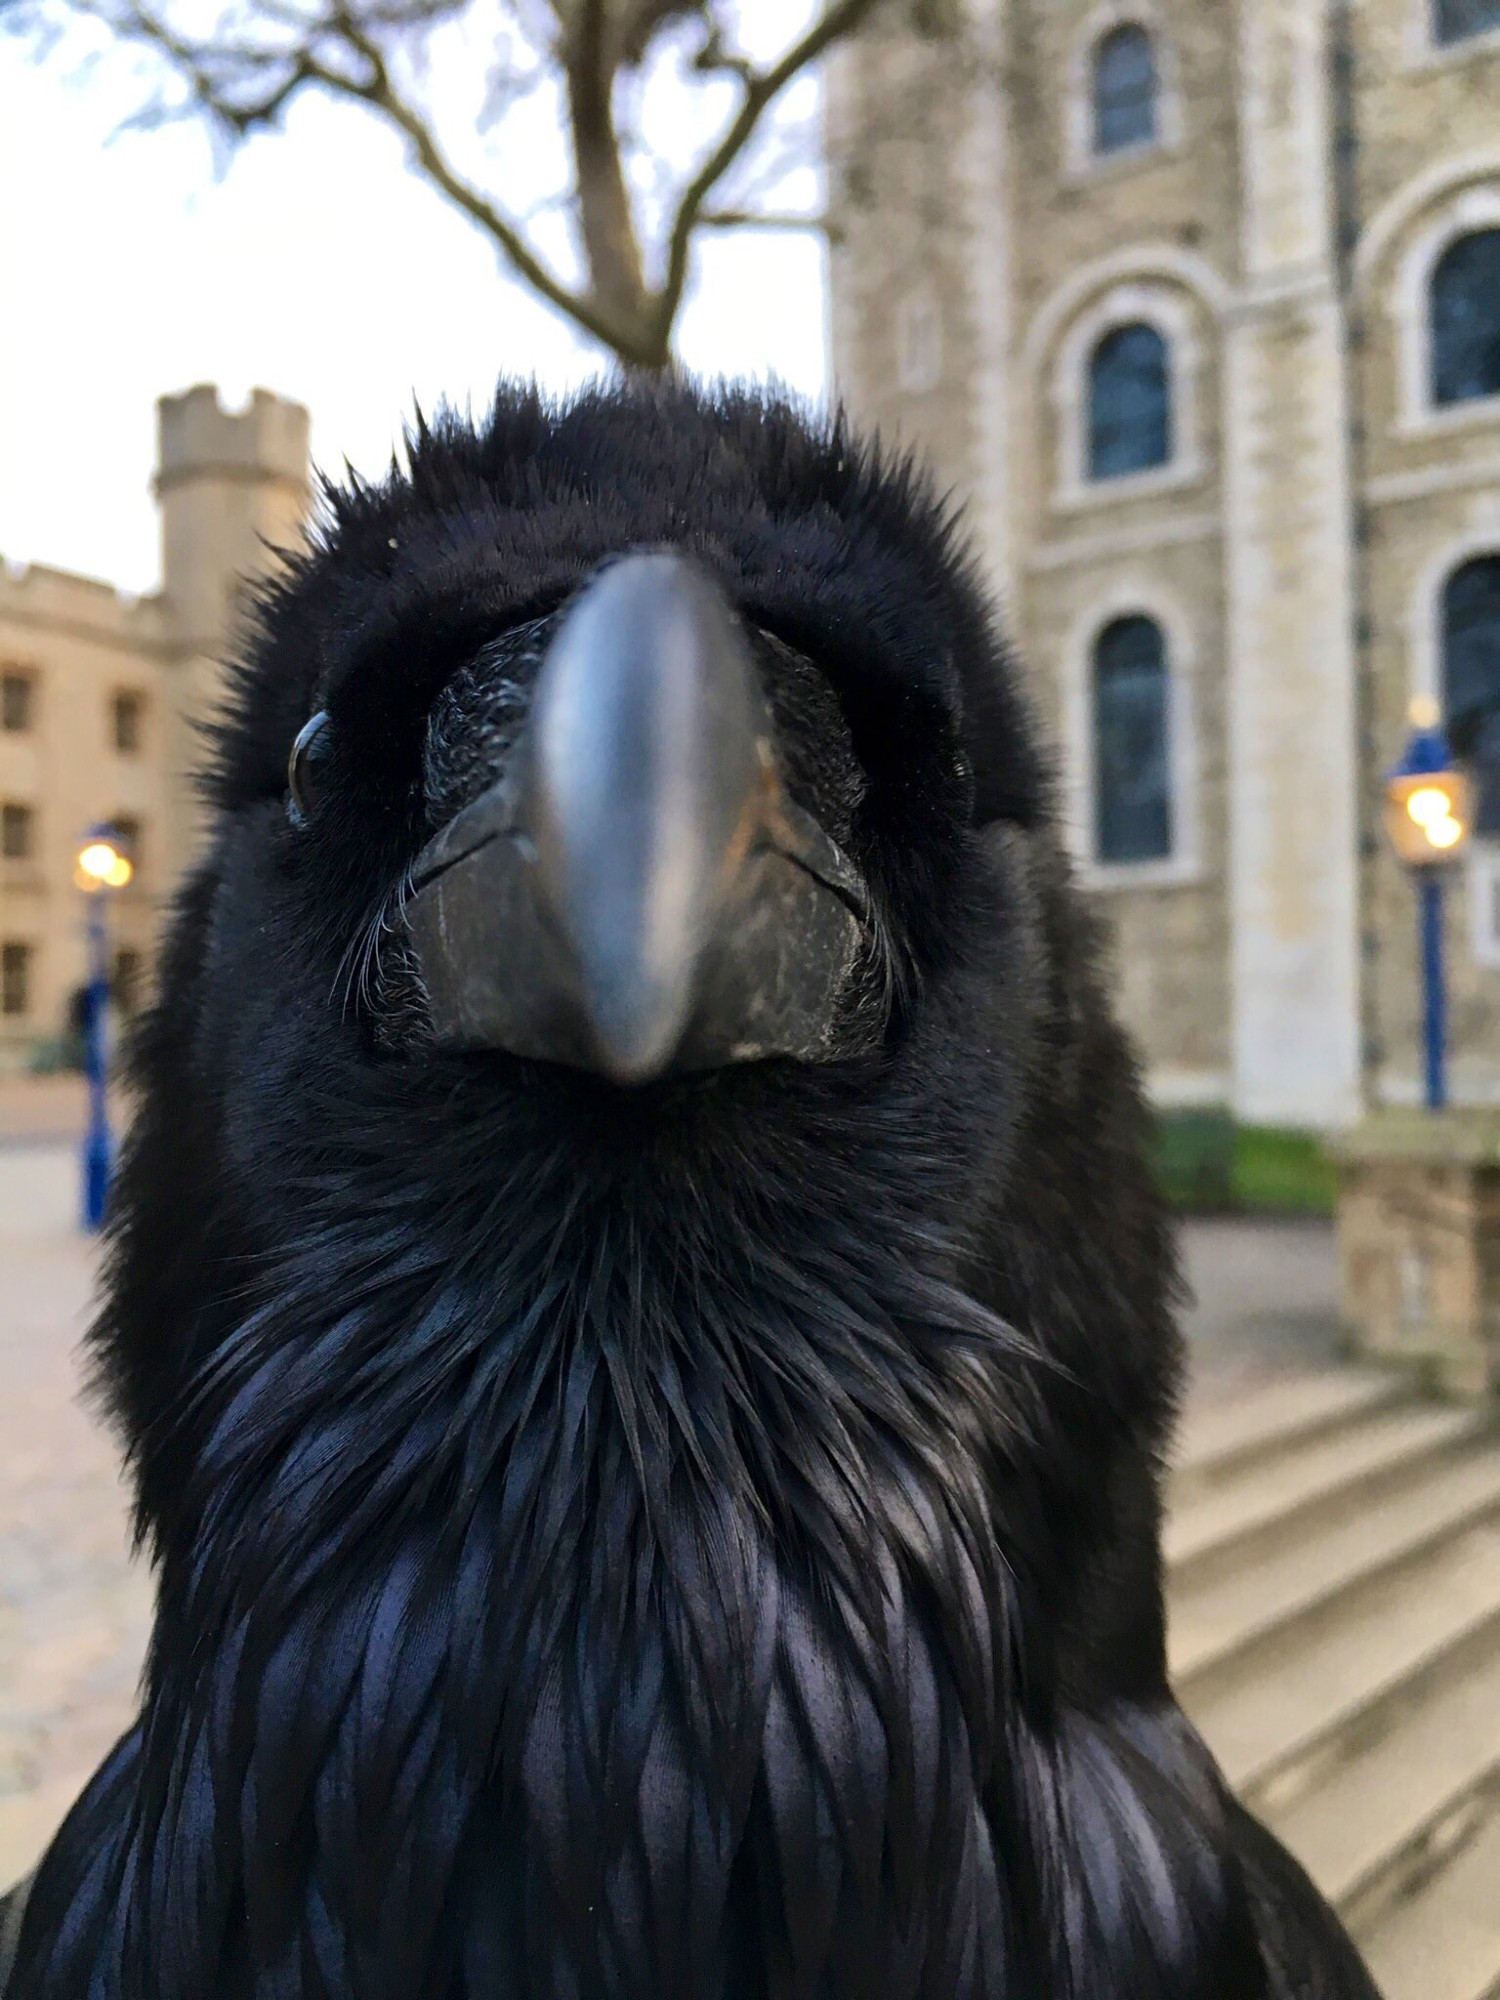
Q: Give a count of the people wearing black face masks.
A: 0